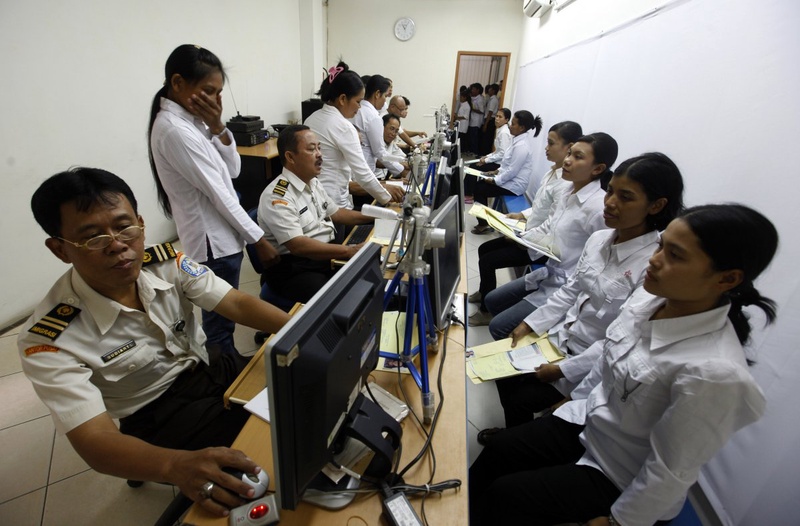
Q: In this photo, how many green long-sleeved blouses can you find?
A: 0